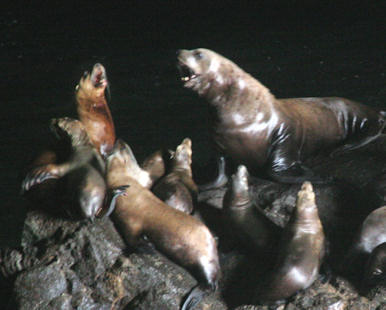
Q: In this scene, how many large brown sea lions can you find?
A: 1